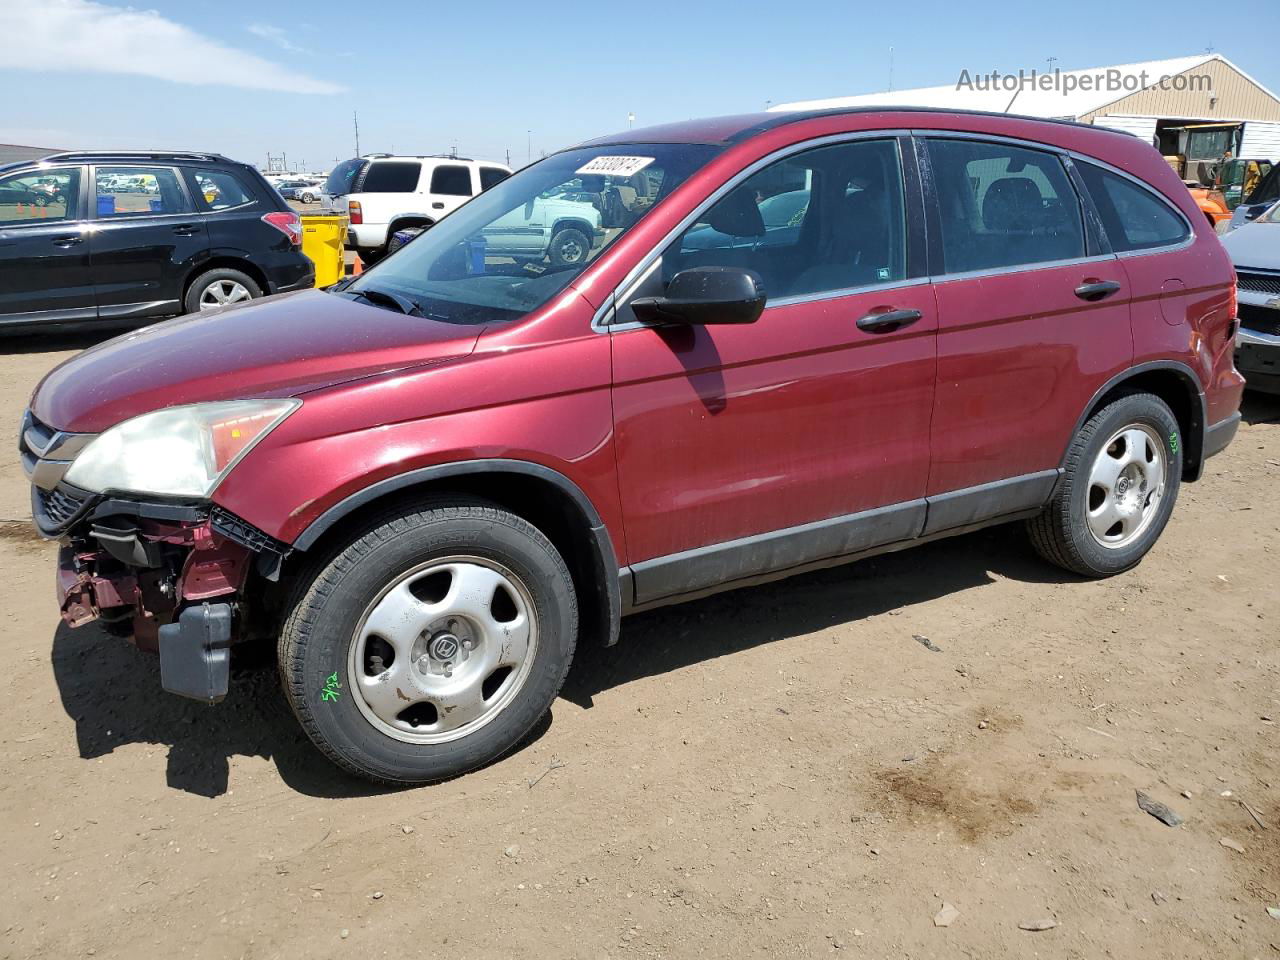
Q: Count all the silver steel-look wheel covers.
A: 2